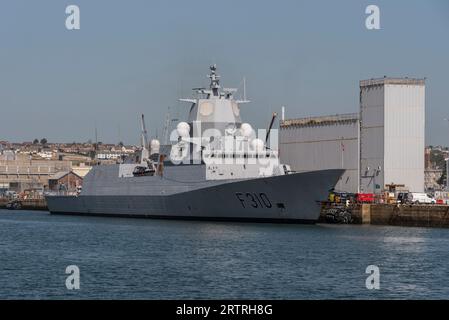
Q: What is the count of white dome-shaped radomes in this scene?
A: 4